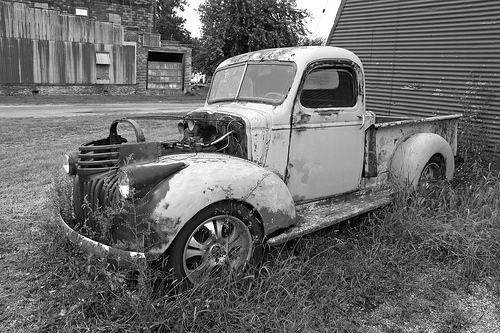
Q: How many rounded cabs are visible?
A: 1